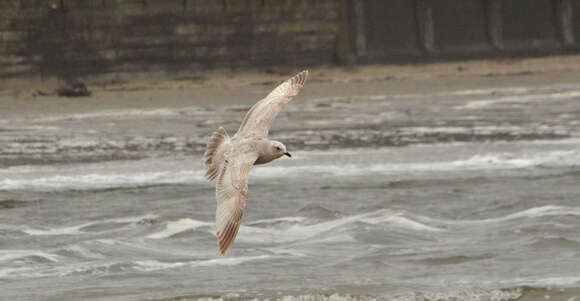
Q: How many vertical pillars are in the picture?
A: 4